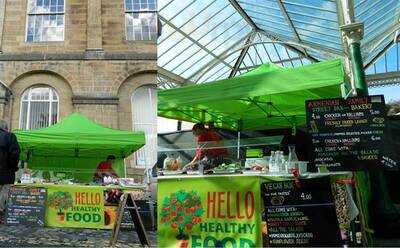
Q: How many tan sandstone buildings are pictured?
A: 1